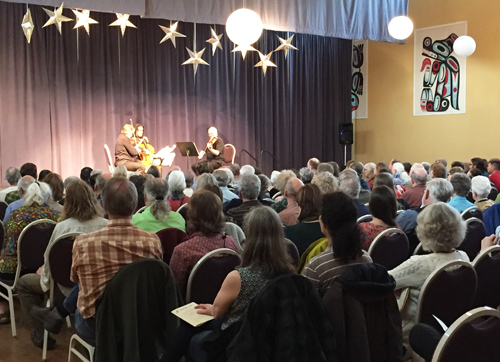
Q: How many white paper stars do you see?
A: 10